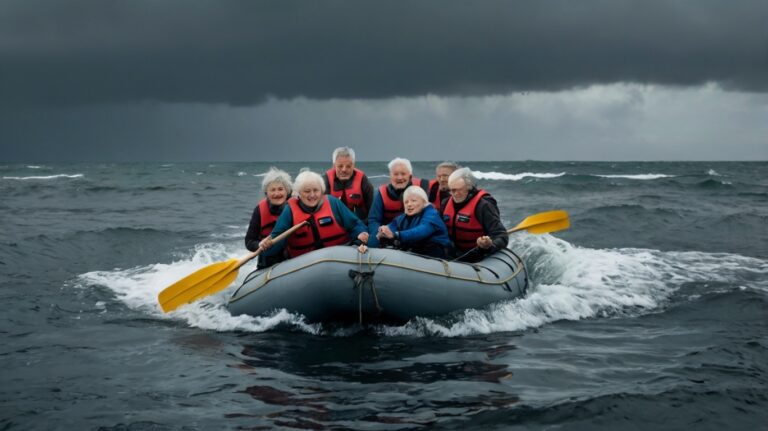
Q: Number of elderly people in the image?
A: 7